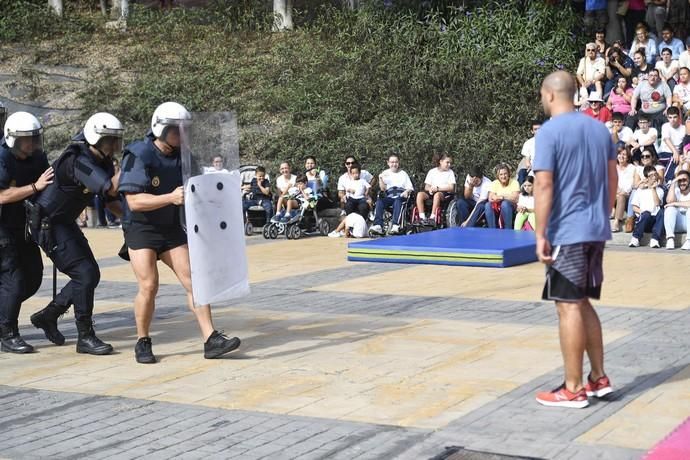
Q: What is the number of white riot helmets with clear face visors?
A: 3